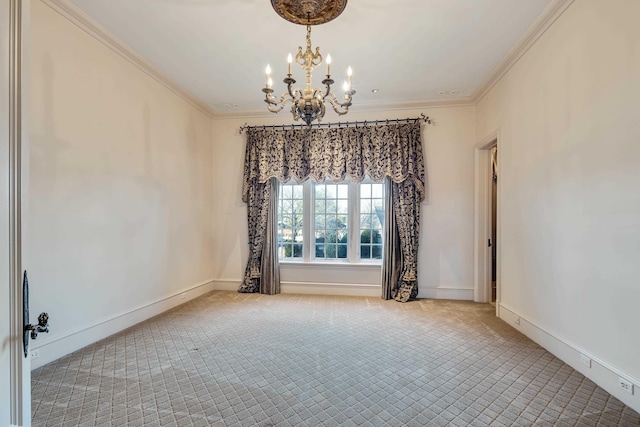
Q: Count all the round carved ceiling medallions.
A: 1